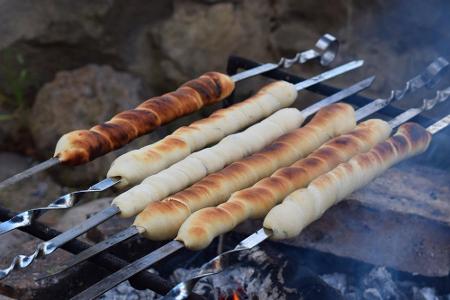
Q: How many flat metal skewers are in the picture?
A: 6